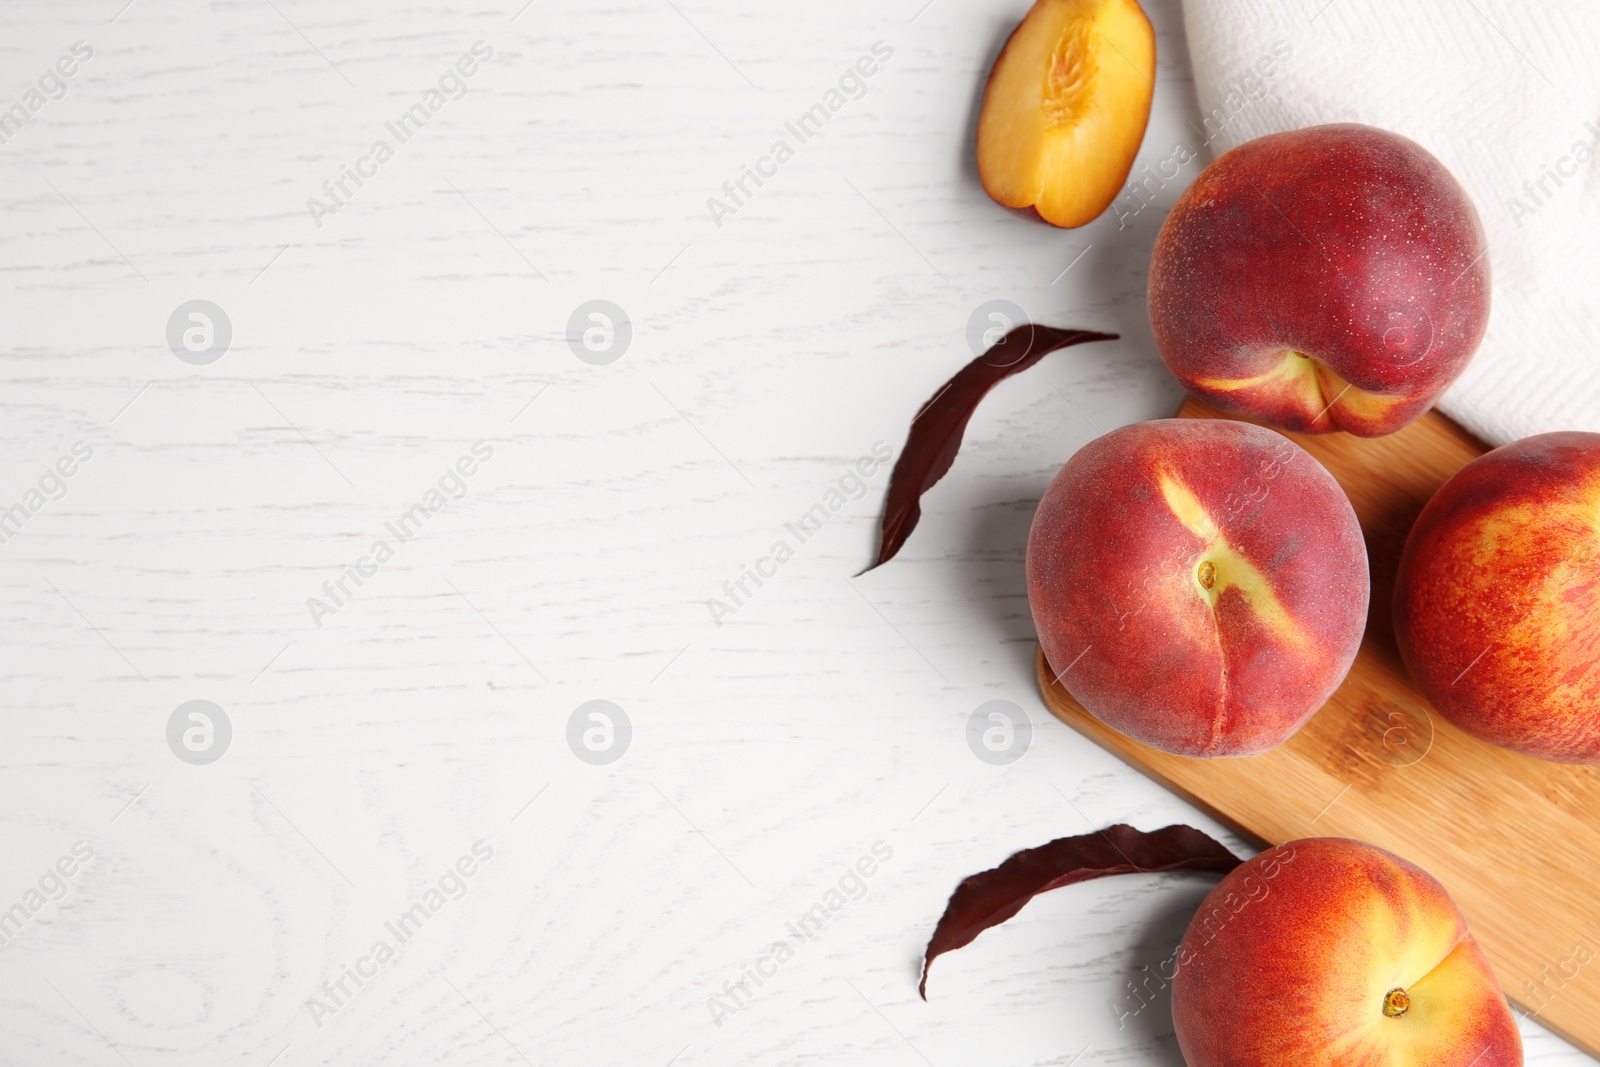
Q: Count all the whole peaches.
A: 4